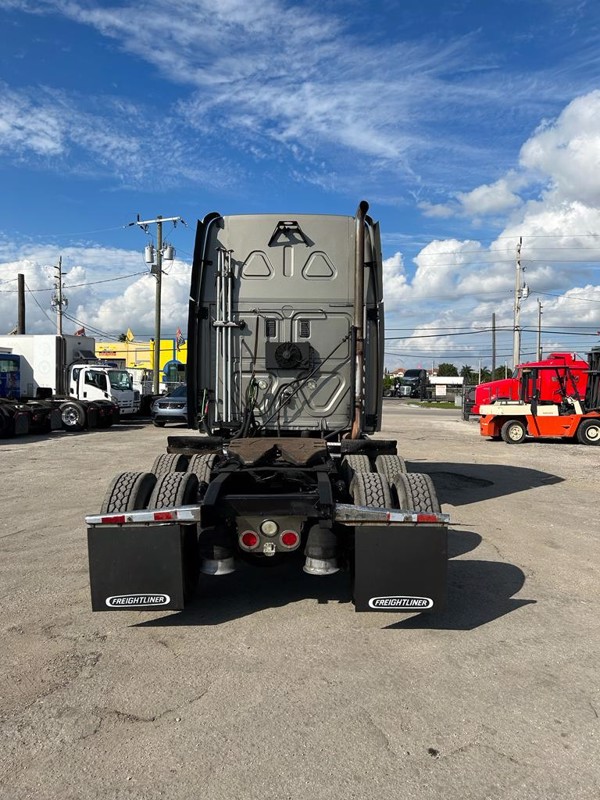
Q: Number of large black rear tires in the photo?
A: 8